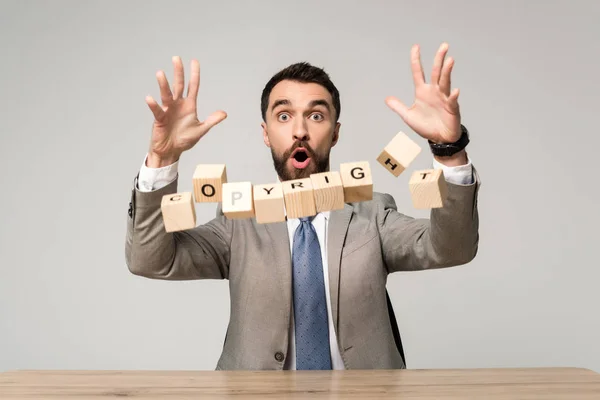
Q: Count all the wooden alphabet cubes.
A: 9